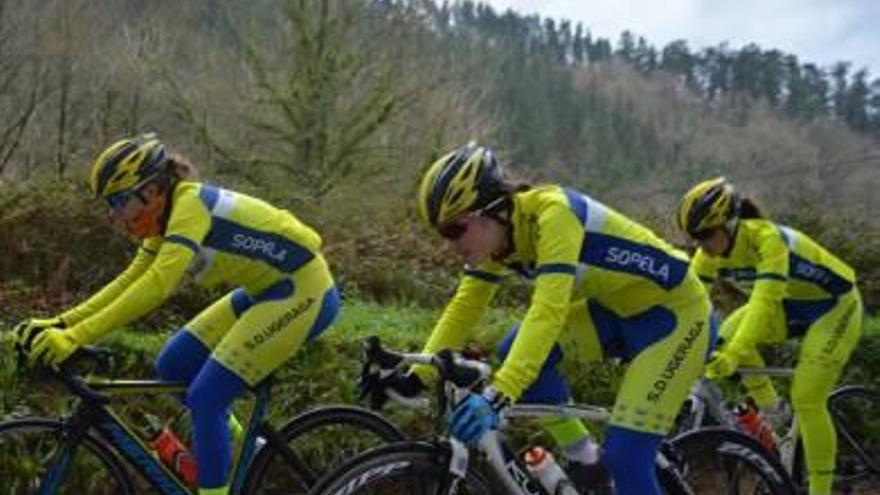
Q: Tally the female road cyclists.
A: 3